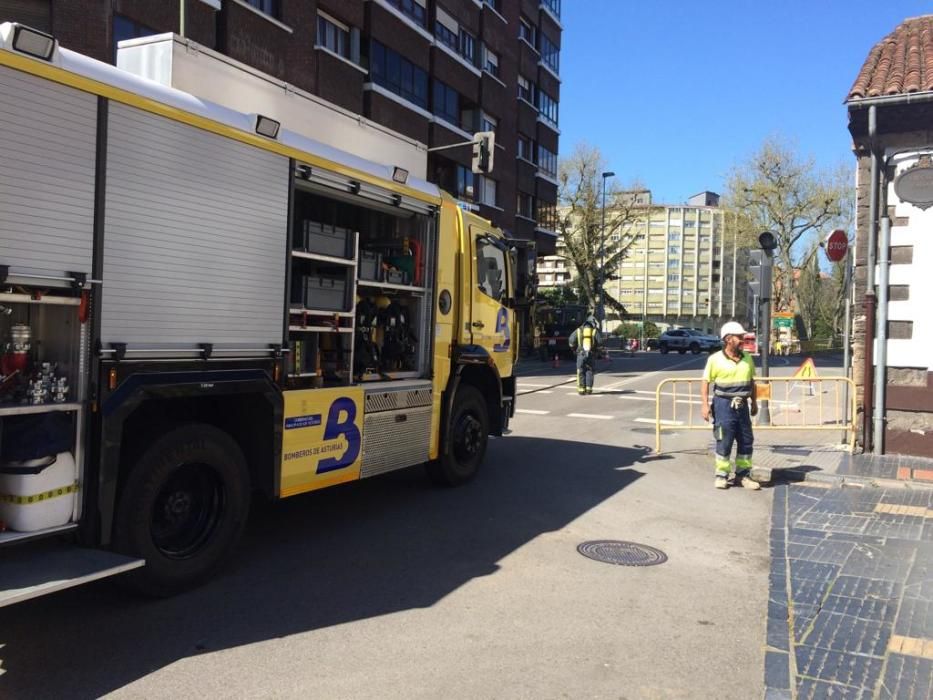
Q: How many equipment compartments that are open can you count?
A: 2